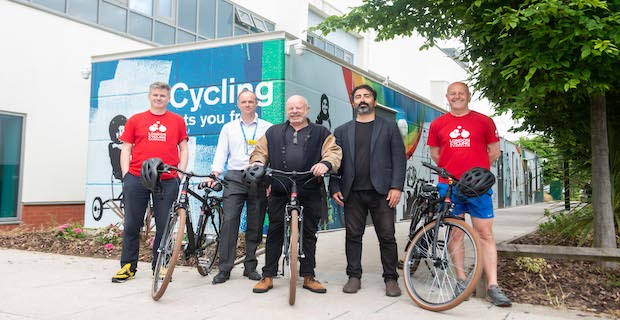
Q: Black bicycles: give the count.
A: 3